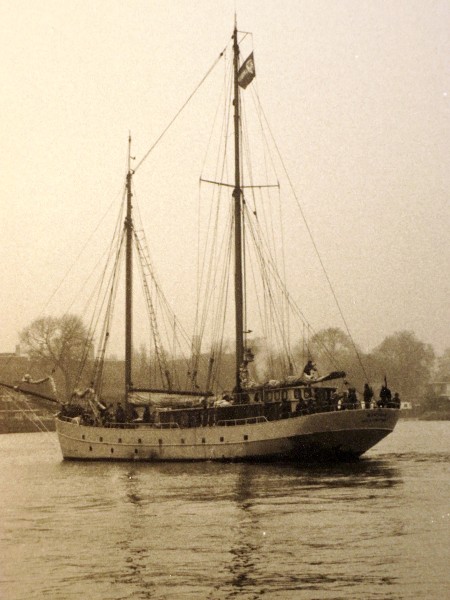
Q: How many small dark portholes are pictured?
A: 12